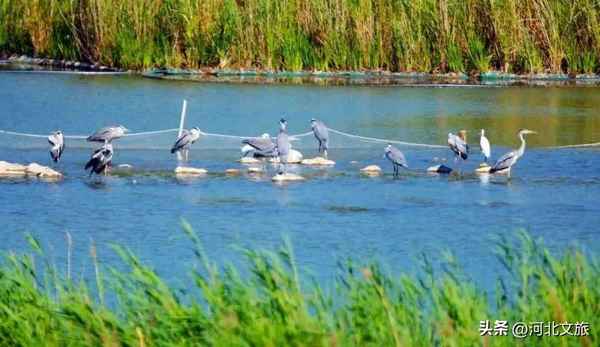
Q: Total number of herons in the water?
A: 11